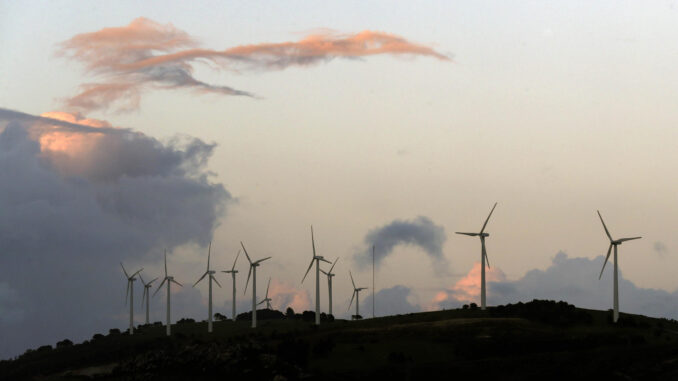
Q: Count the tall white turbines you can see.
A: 12